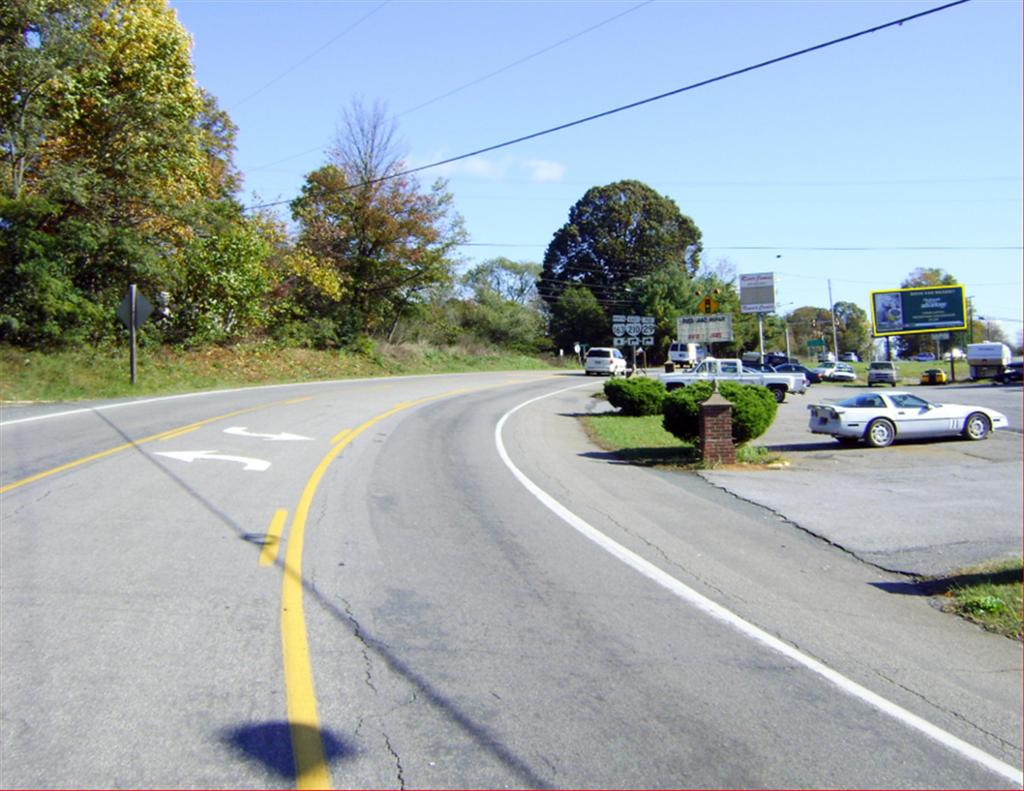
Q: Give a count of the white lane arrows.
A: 2